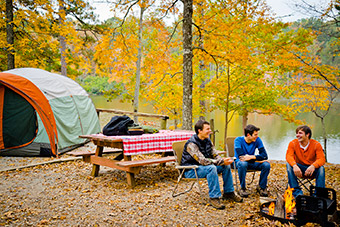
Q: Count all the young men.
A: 3